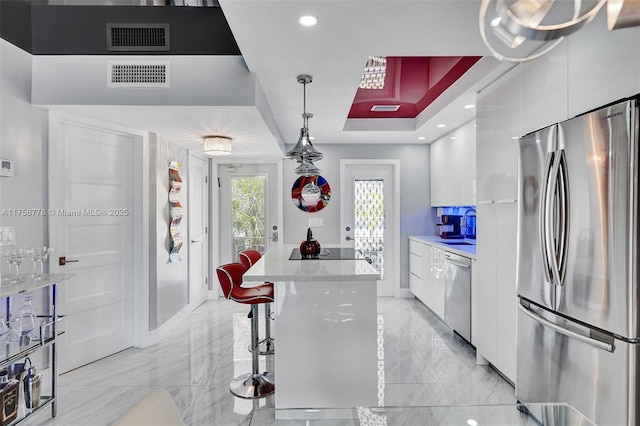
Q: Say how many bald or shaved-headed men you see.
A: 0